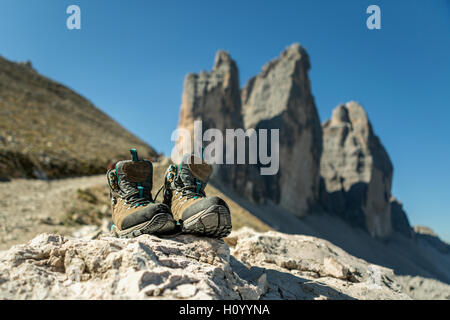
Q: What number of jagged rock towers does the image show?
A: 3